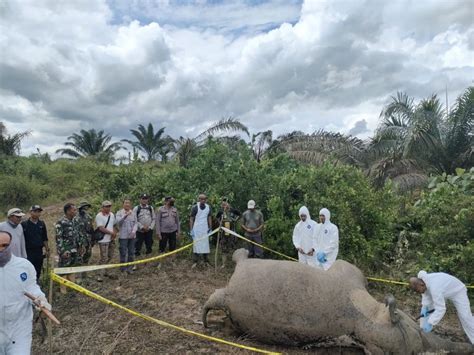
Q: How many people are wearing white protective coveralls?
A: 4